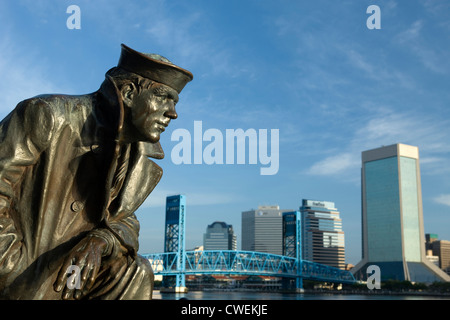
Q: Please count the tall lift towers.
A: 2